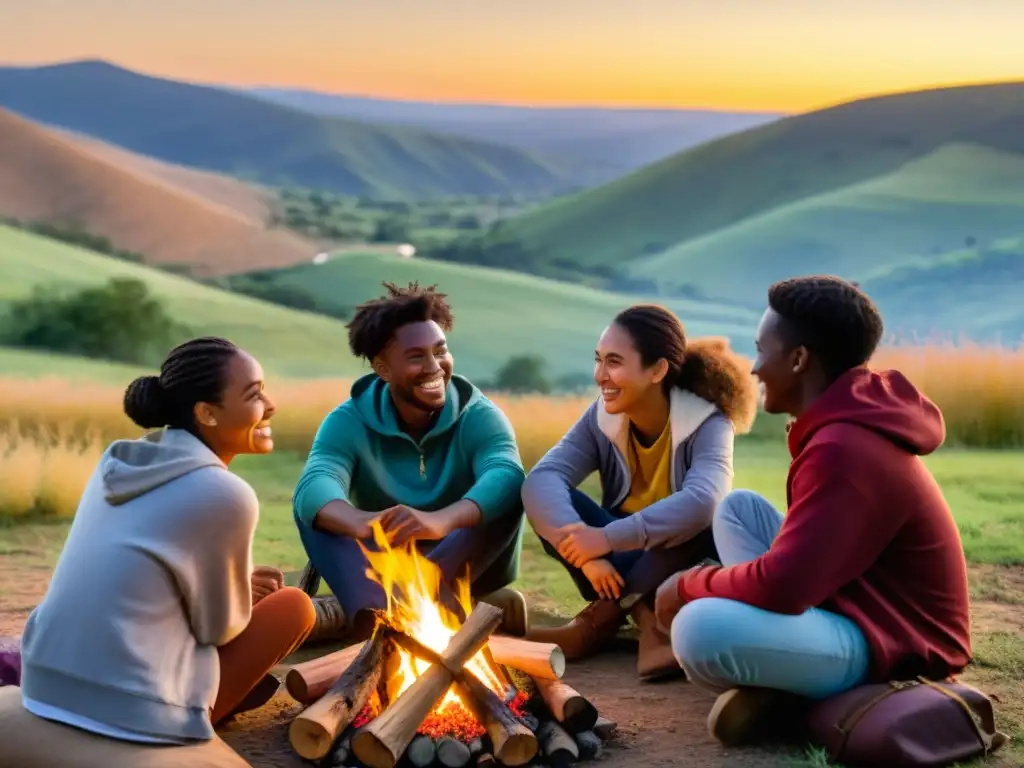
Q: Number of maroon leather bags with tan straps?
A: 1